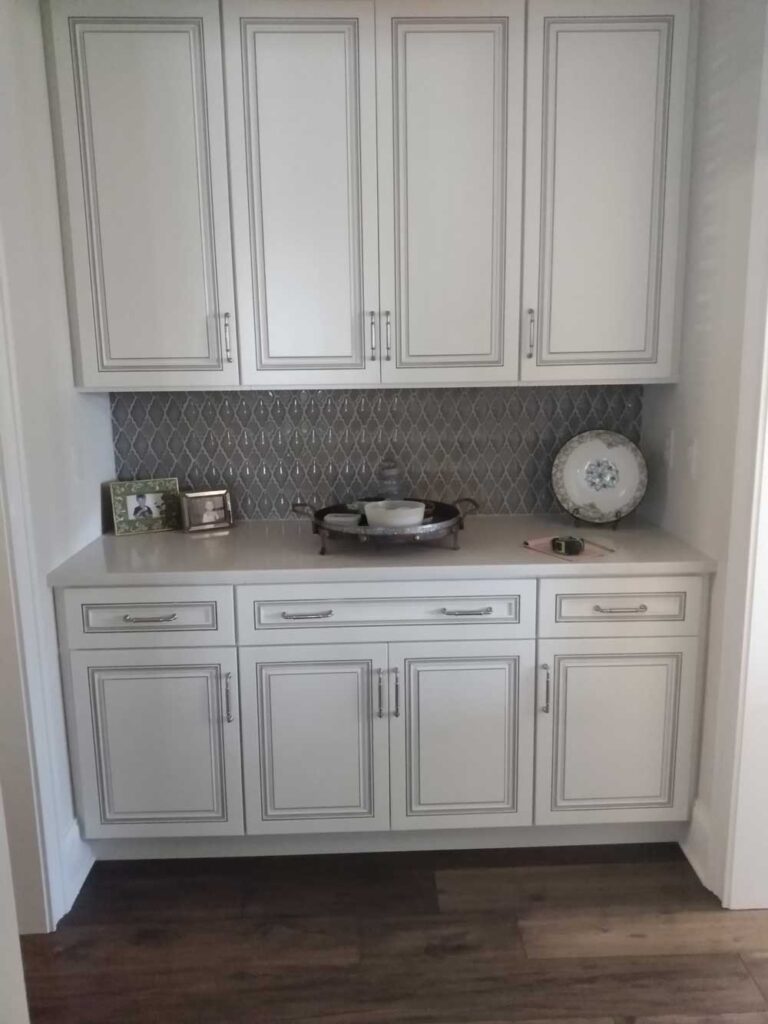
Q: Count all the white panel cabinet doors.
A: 8